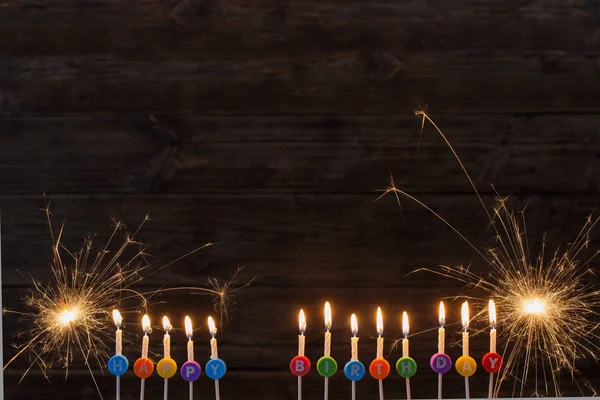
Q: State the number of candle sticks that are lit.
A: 13